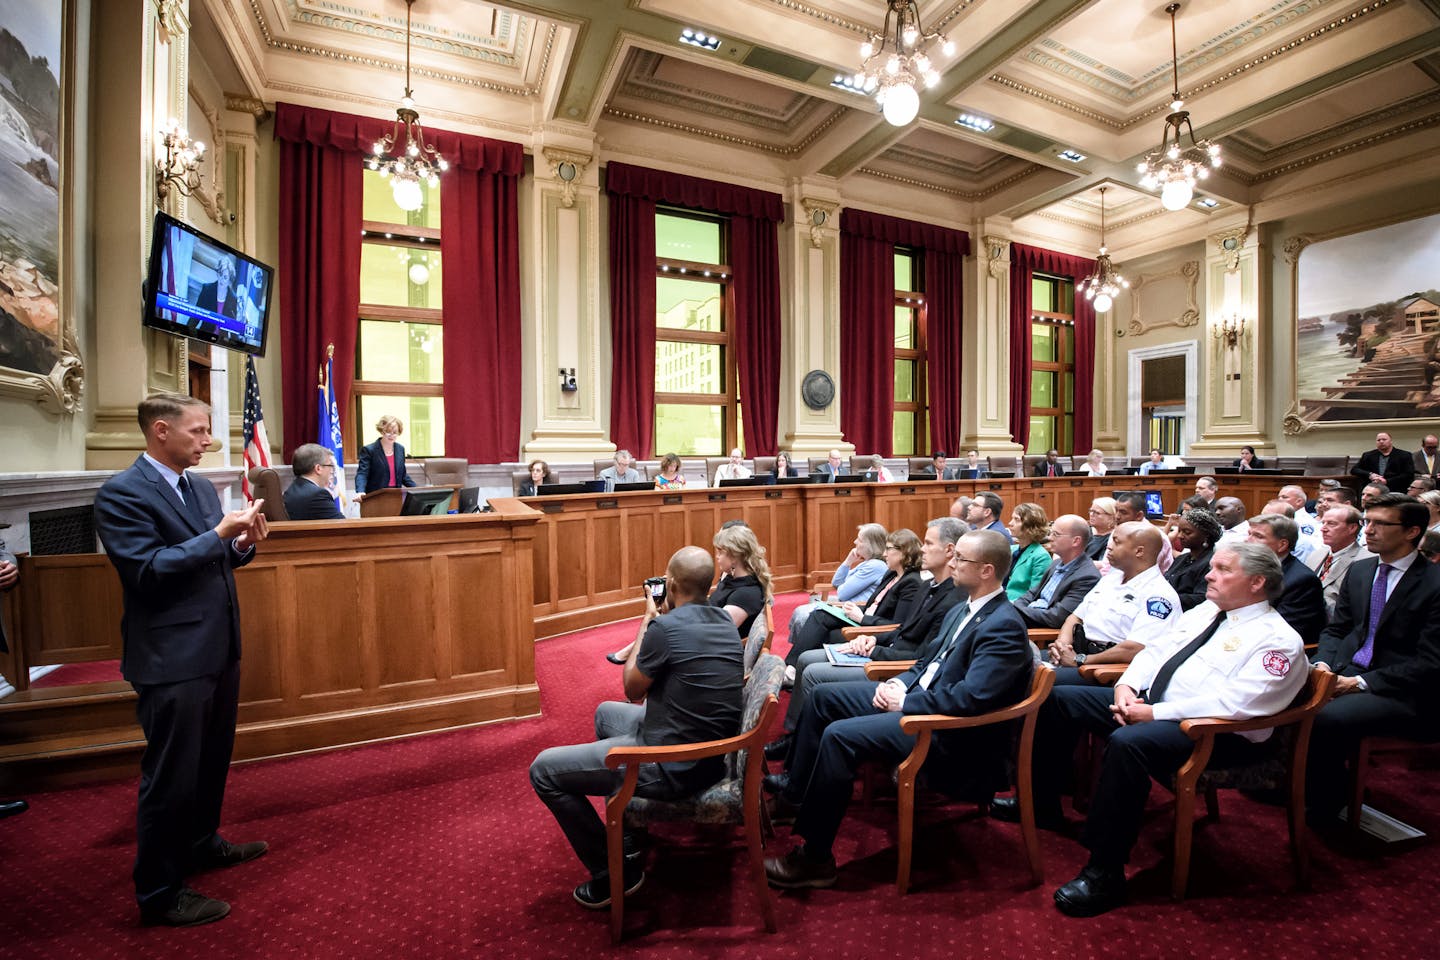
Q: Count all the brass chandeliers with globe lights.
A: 4